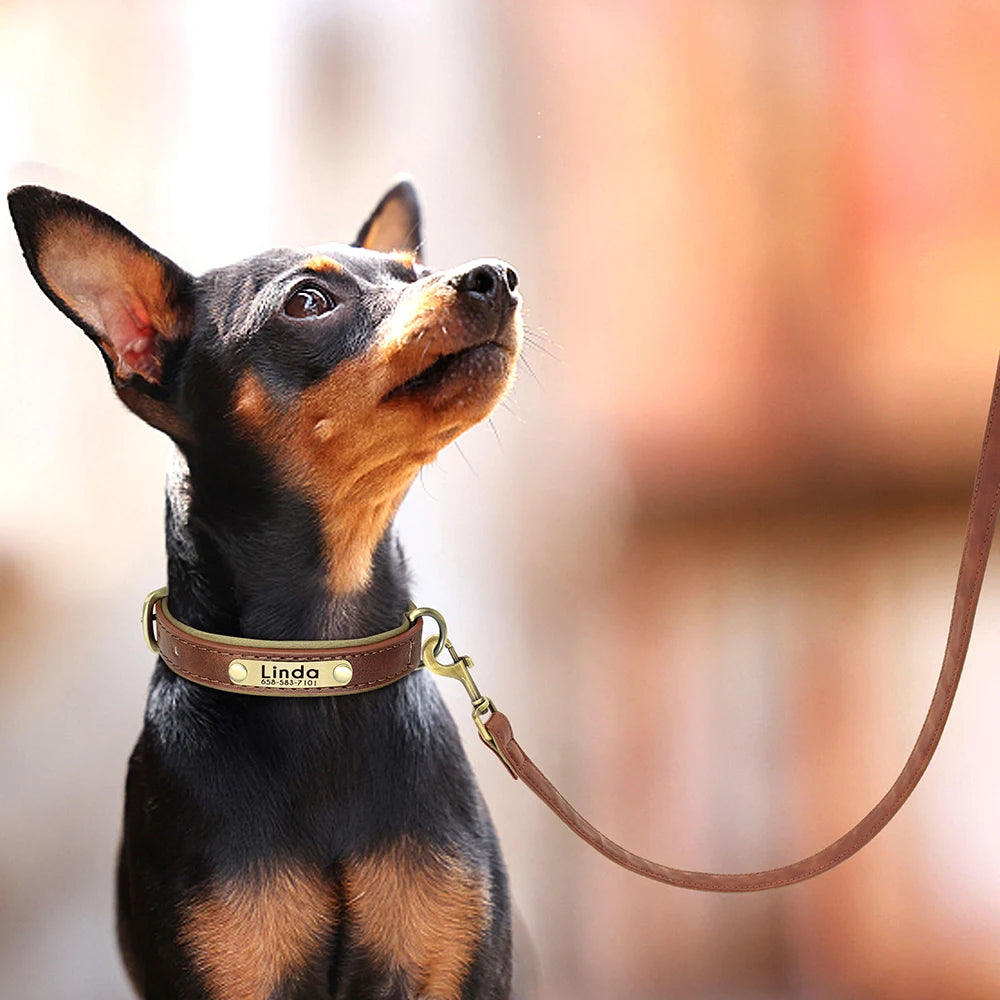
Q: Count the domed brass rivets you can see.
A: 2